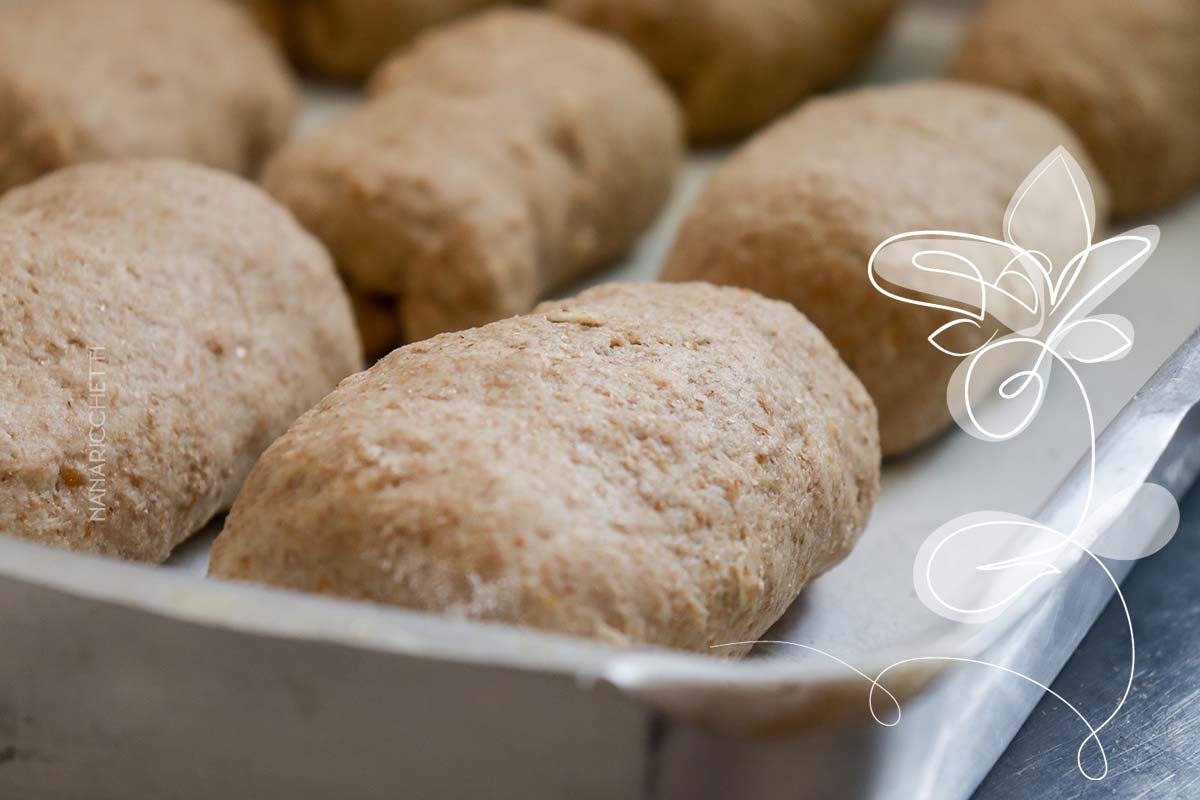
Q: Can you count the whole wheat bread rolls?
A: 8